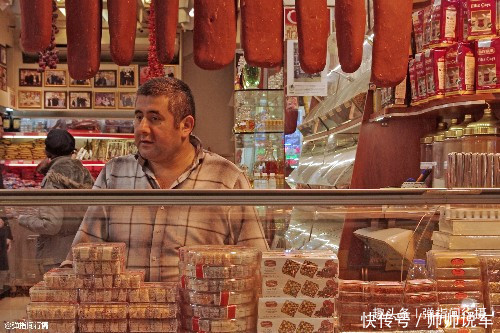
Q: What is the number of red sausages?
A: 9